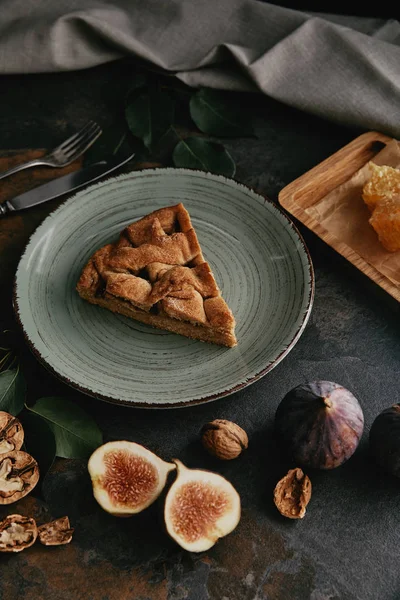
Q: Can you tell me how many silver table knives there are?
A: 1